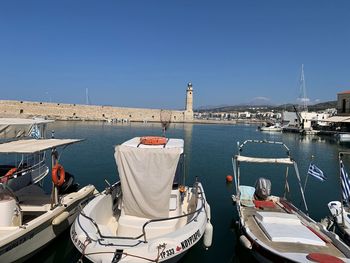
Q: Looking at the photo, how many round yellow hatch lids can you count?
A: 0